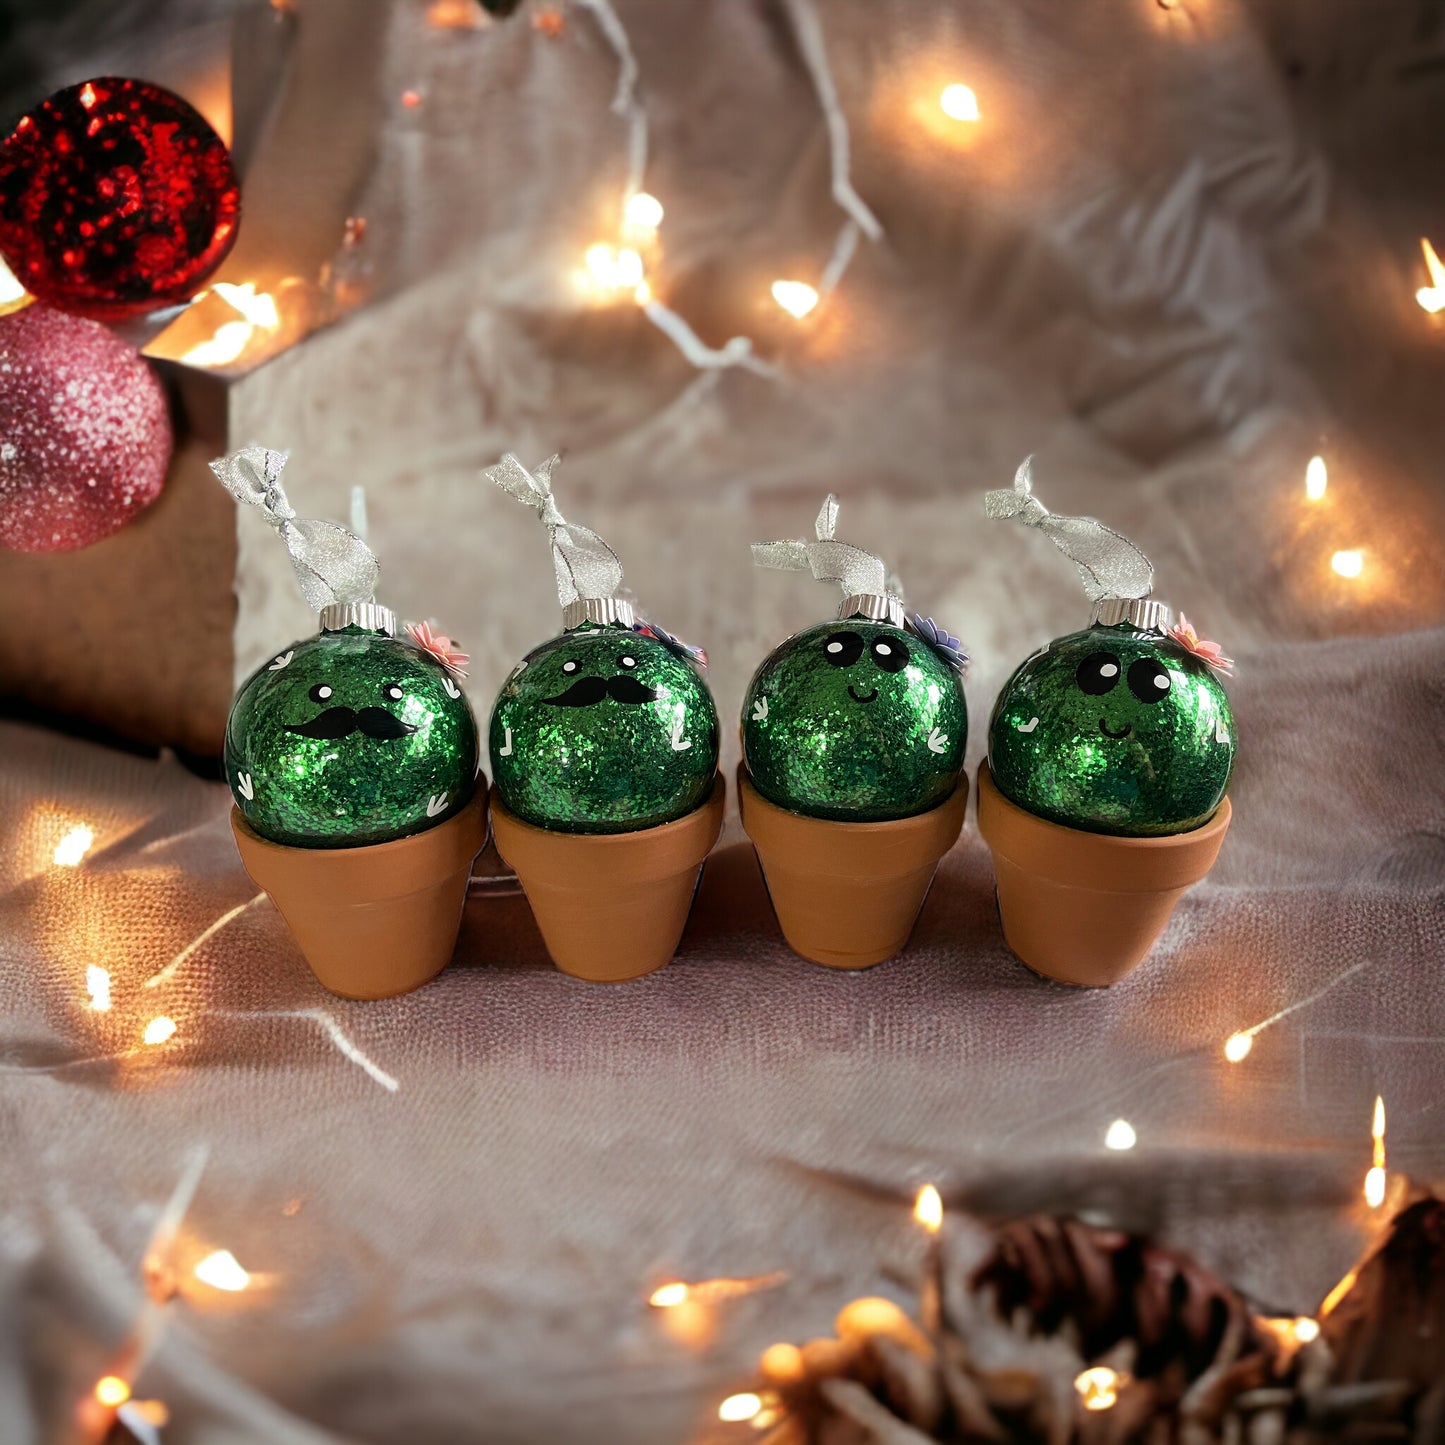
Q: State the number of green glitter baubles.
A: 4